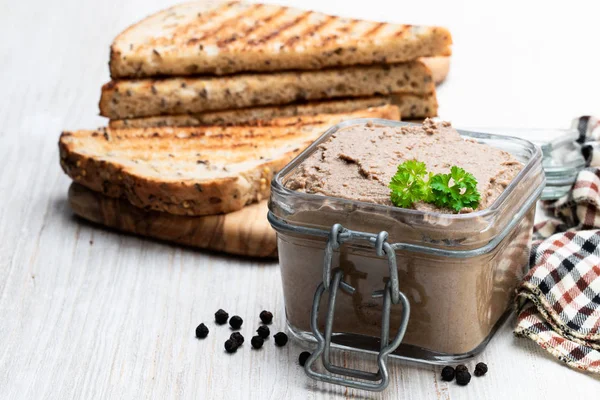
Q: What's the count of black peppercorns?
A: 14